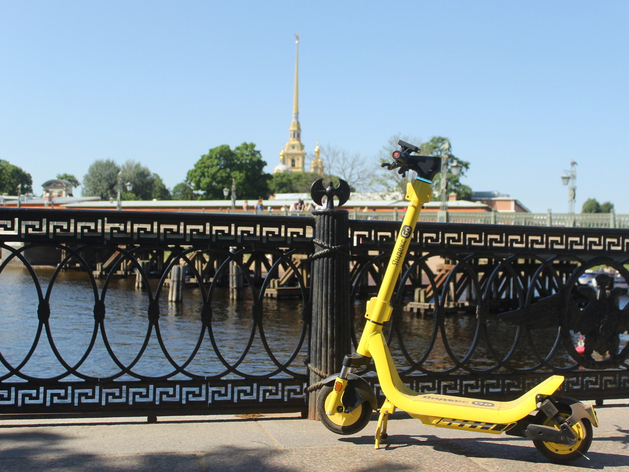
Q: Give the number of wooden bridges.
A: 1